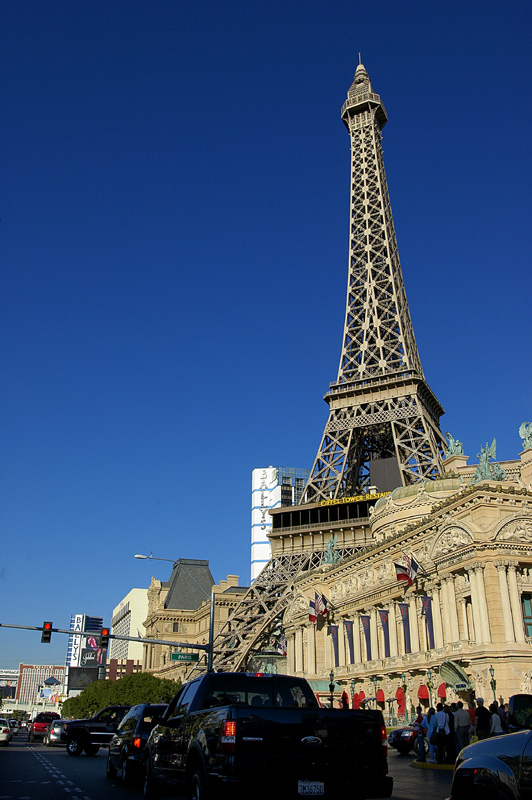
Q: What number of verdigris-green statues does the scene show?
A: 4